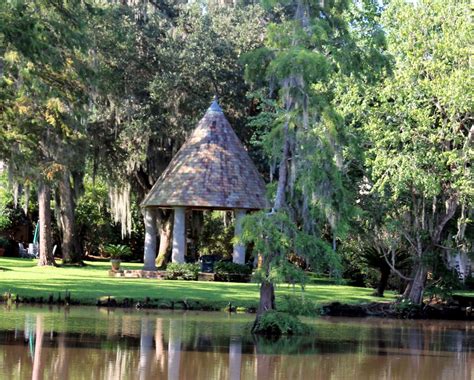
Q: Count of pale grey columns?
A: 3